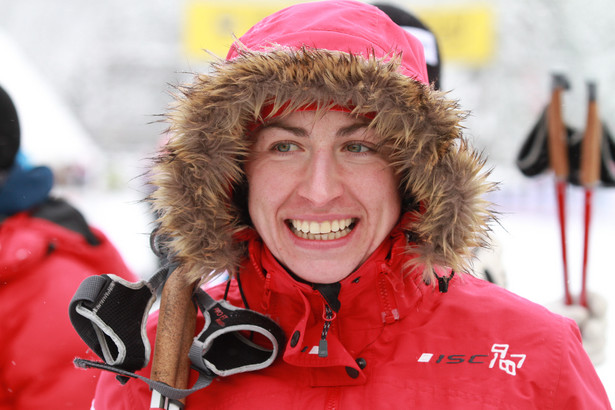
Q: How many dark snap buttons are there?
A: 3